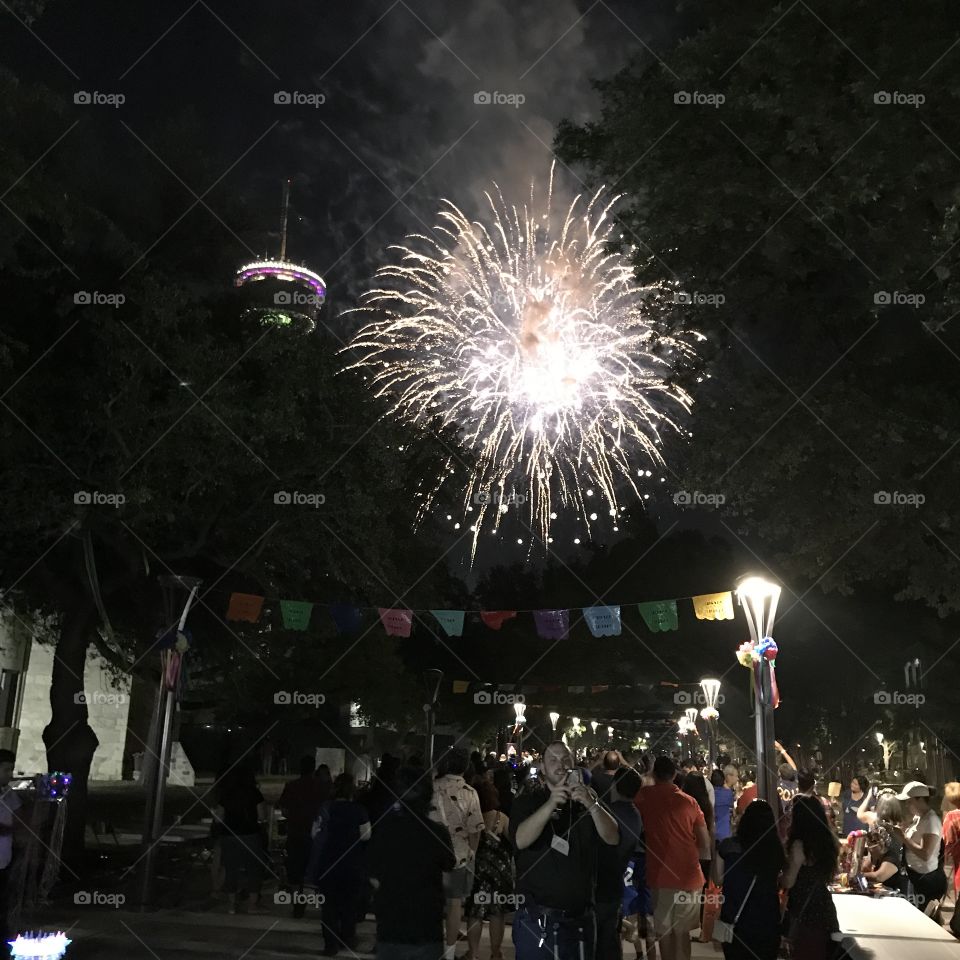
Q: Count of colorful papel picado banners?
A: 10